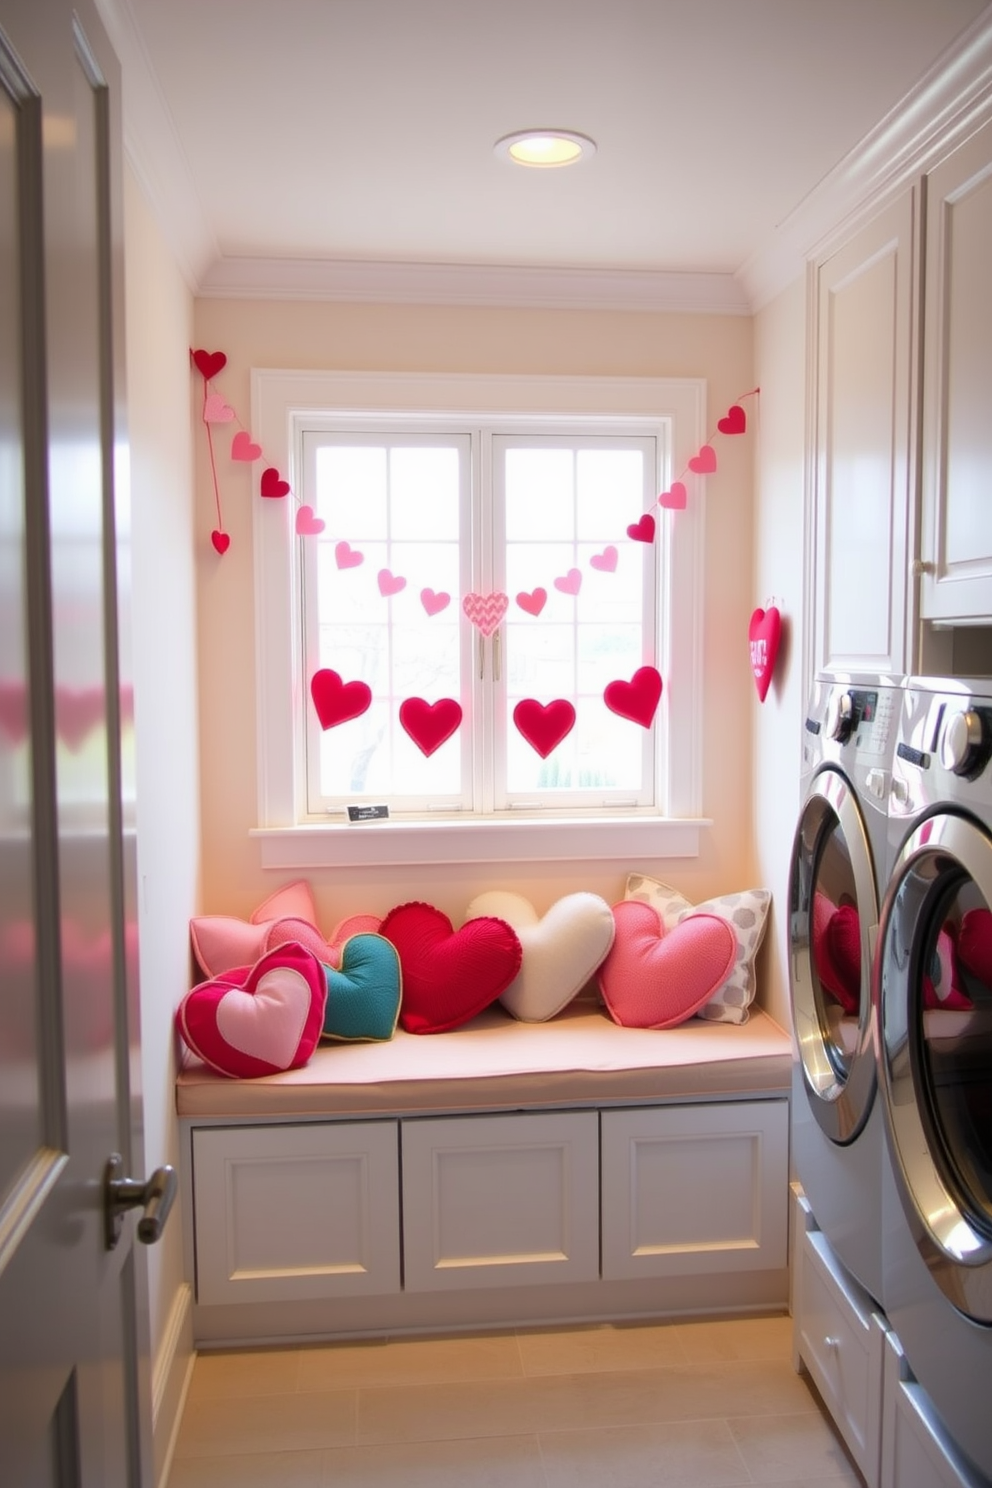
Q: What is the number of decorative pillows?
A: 8